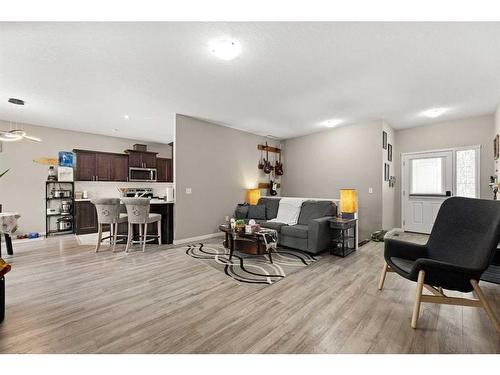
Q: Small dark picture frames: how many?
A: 3